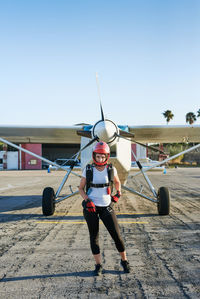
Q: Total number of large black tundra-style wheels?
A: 2